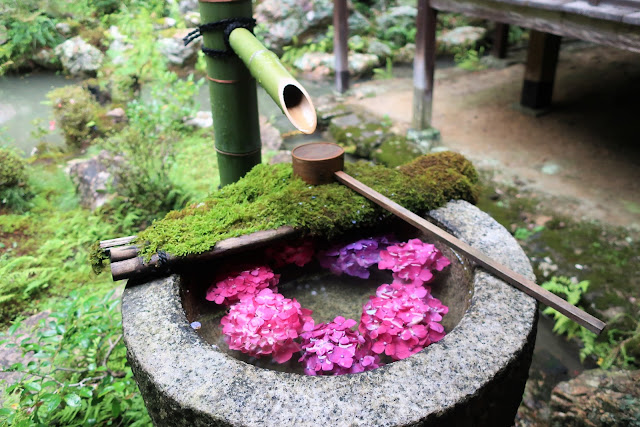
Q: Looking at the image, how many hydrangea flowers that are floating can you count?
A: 7